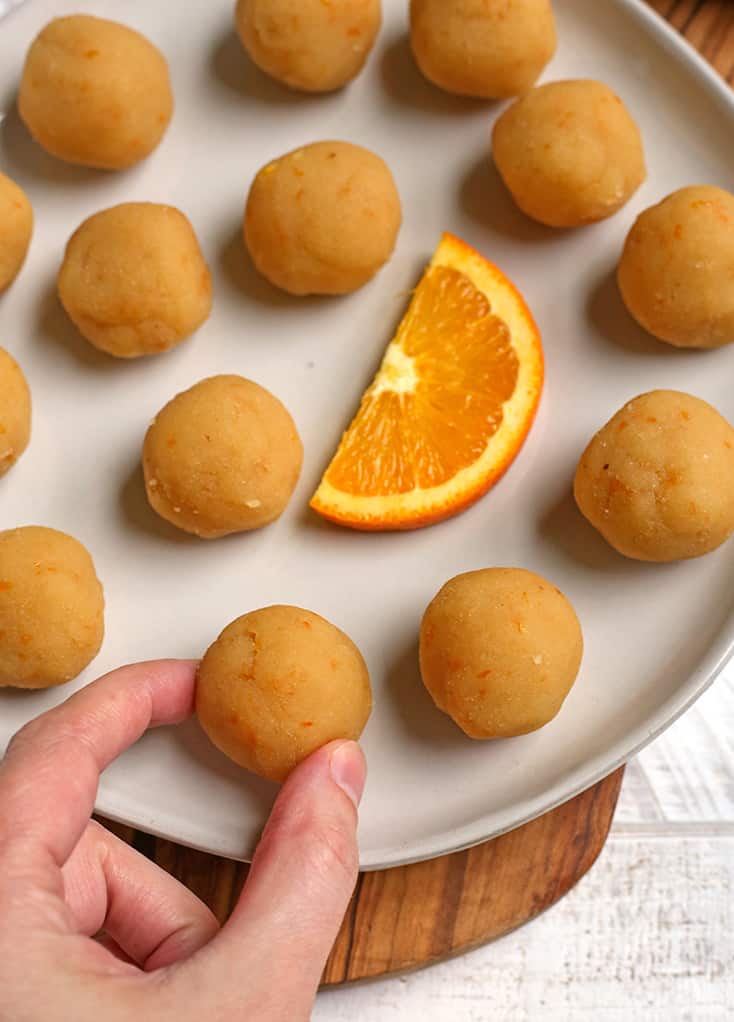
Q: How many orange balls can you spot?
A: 14